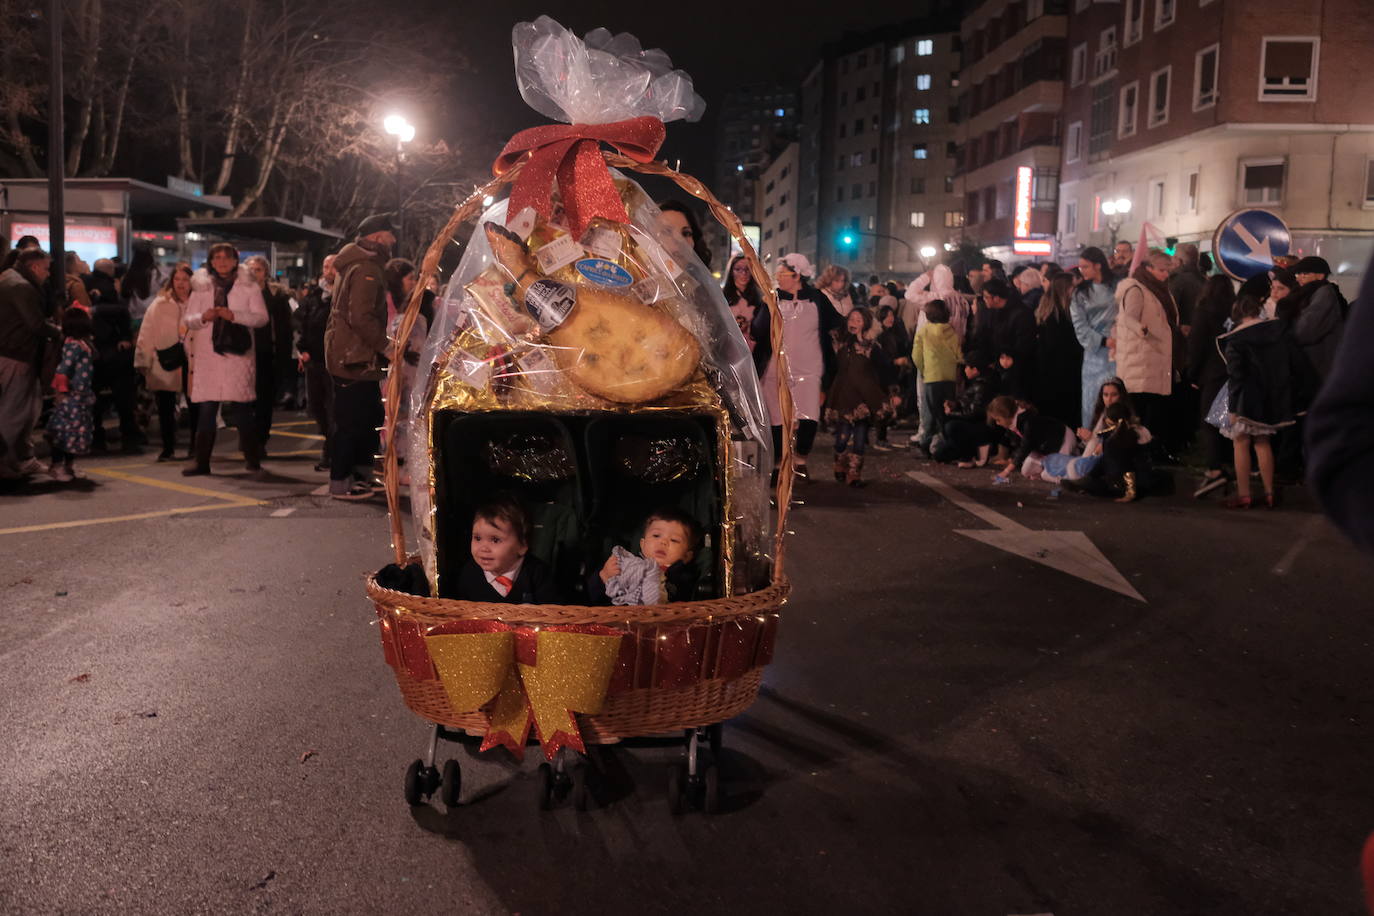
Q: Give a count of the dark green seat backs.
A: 2